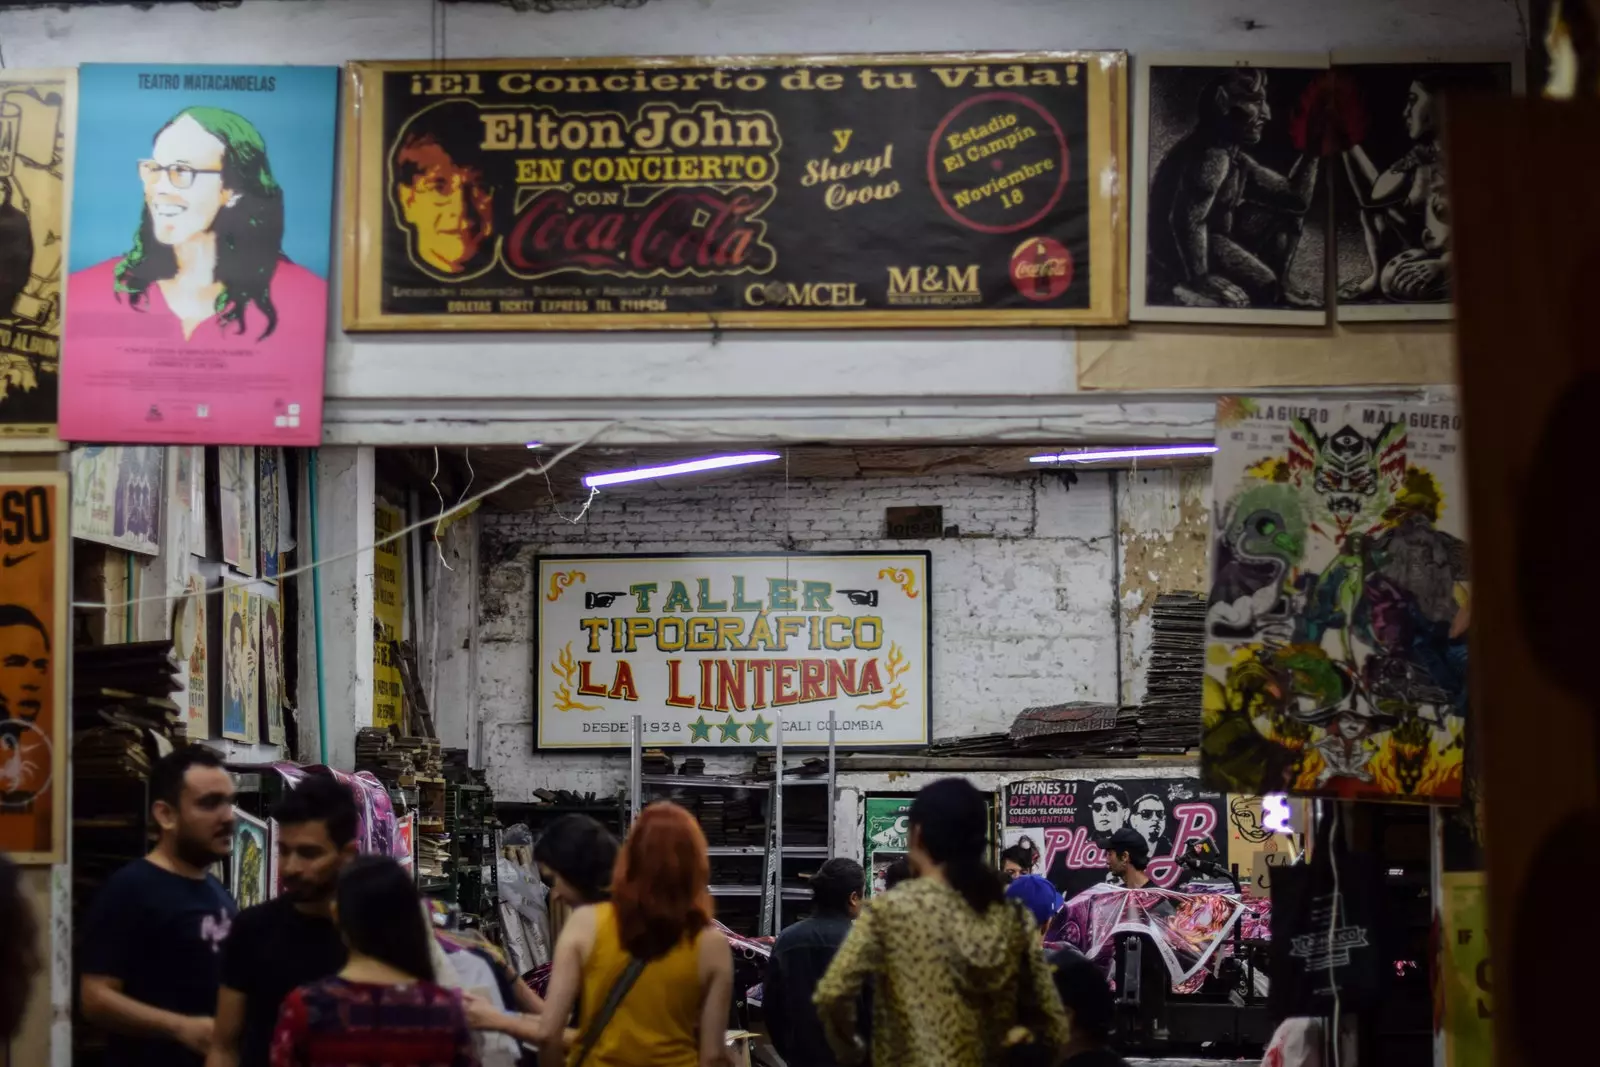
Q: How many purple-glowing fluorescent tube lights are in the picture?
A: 2